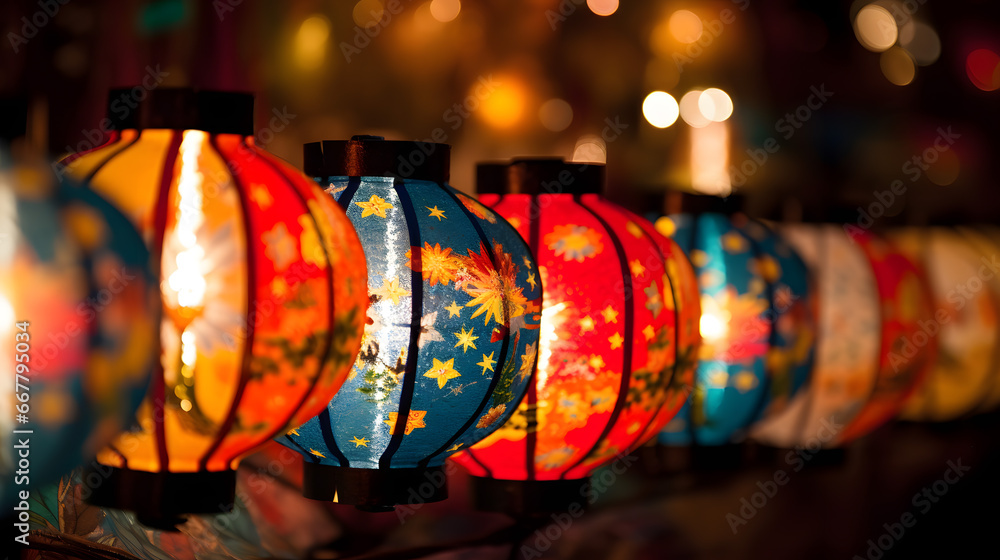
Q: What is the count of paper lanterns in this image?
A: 7